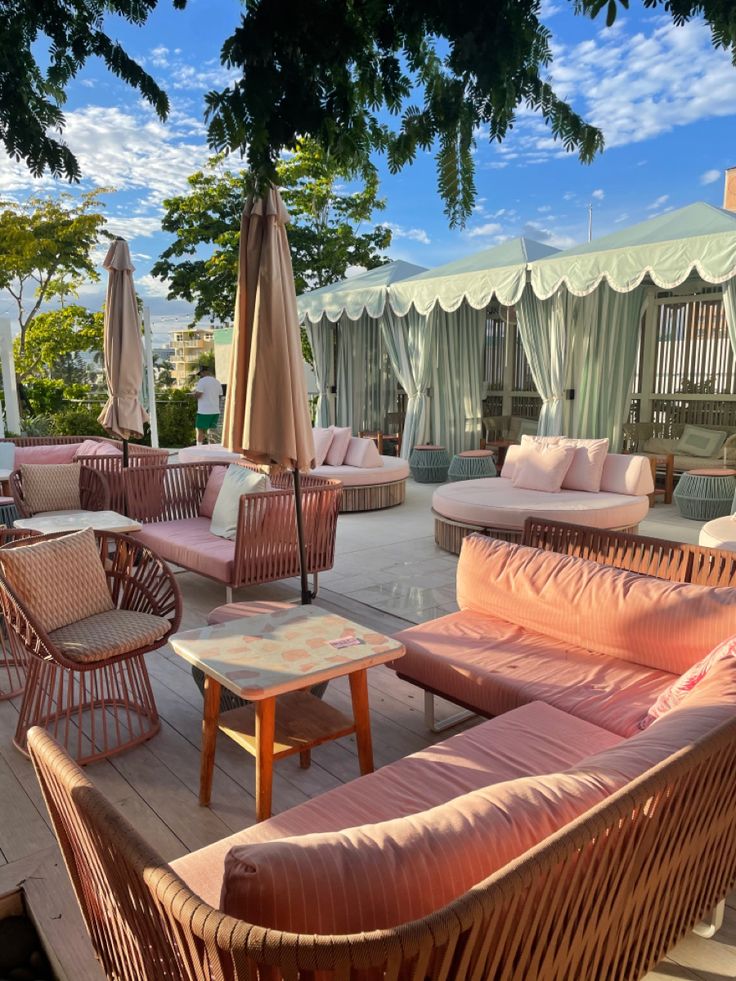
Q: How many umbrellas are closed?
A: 2